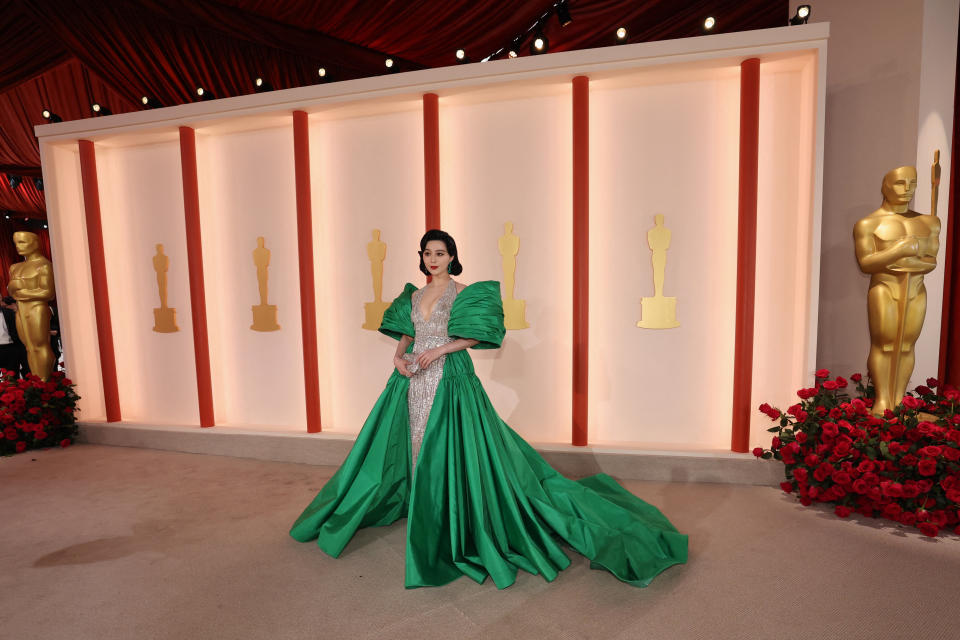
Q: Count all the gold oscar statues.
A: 7